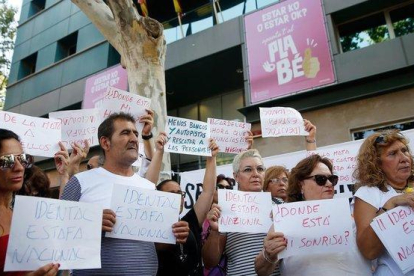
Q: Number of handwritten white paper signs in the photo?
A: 11